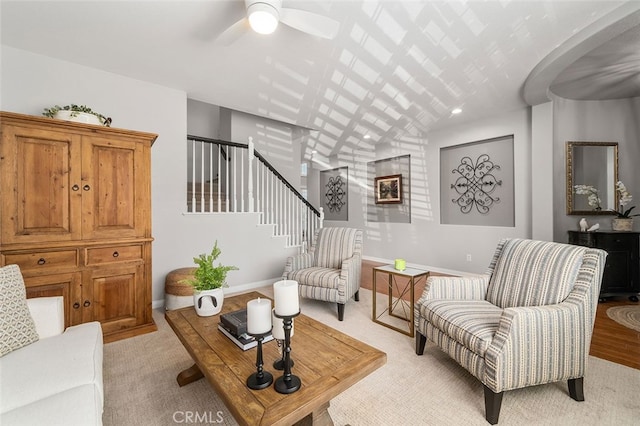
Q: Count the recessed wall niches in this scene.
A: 3